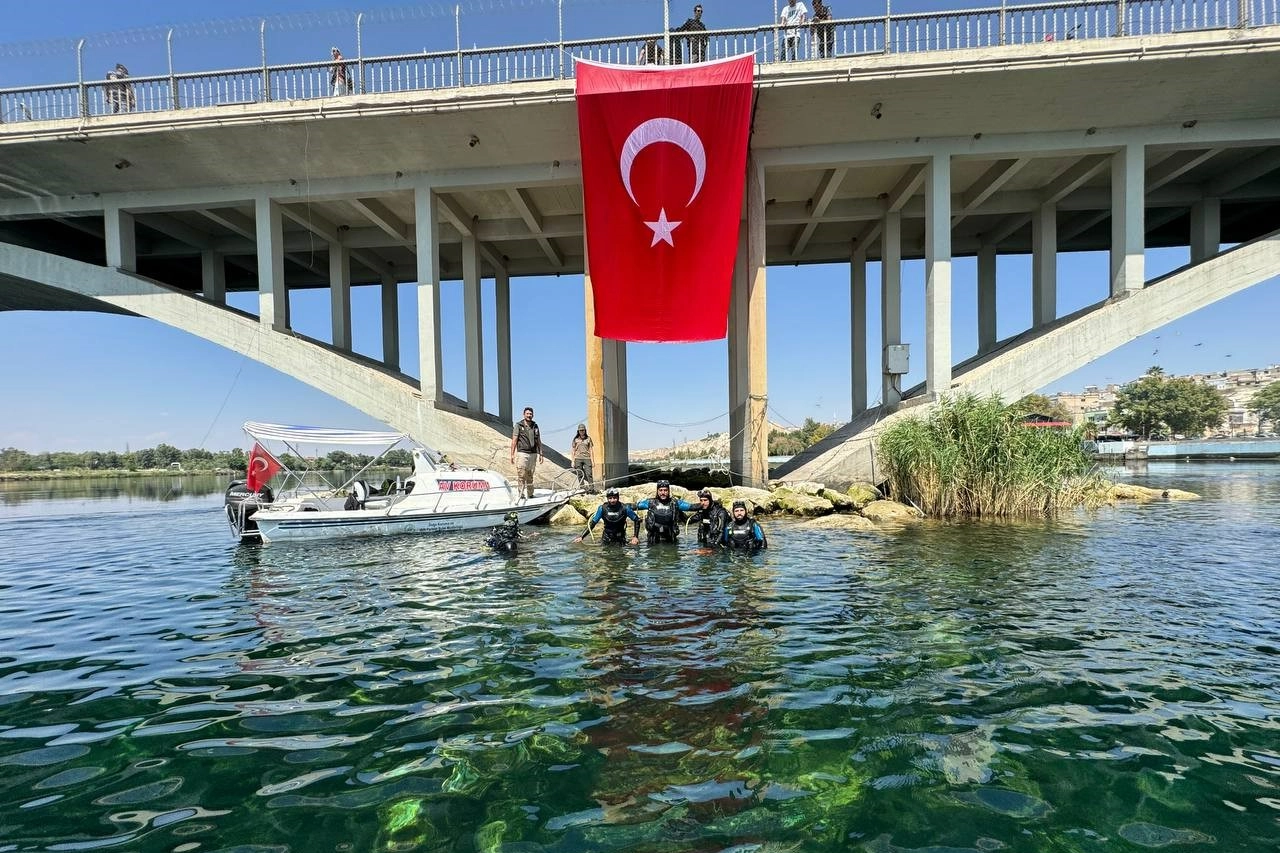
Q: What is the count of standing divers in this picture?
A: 4